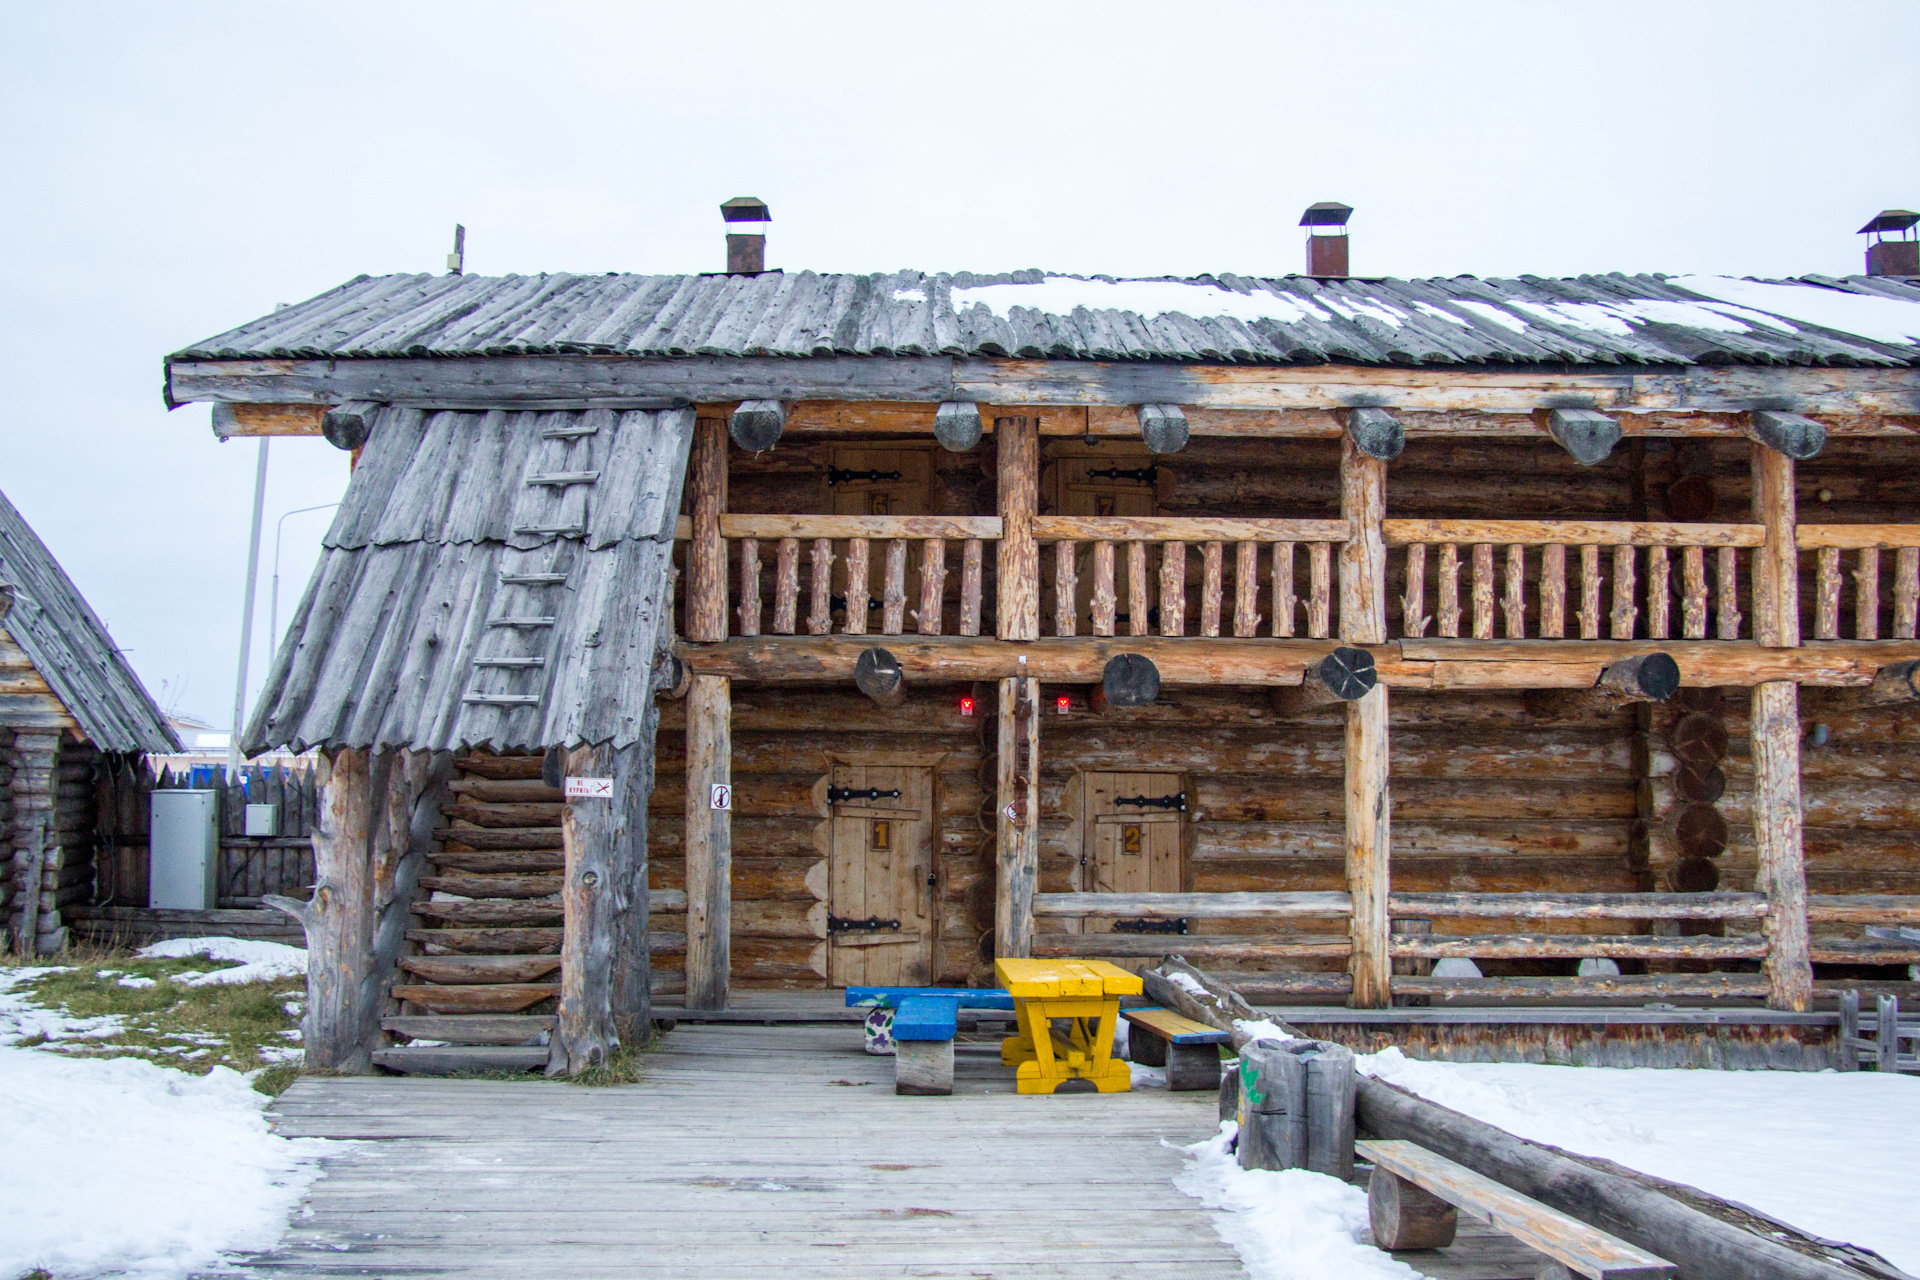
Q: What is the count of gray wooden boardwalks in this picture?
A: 1